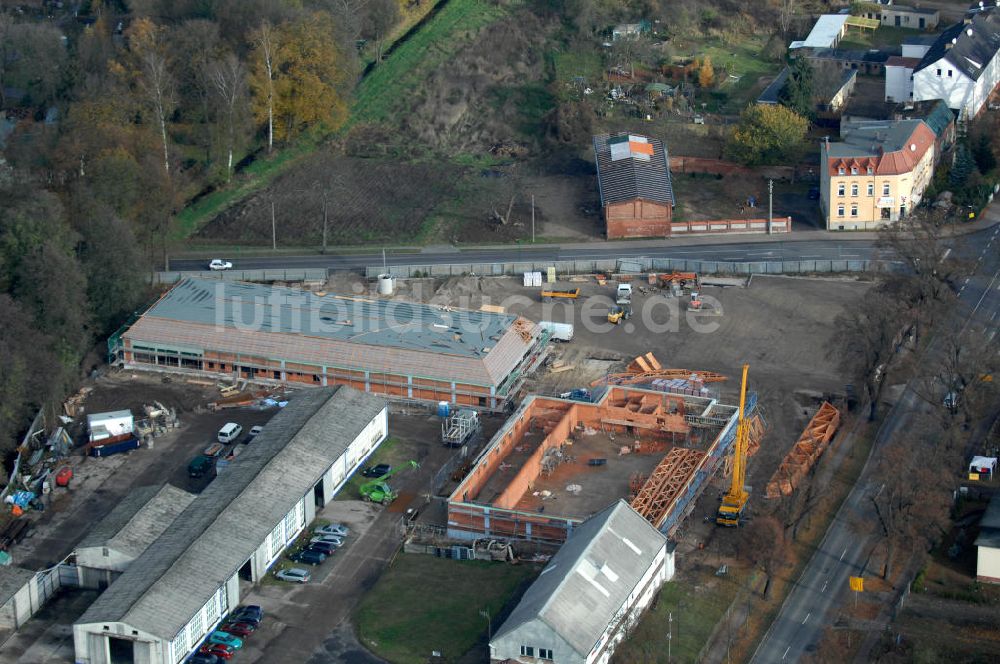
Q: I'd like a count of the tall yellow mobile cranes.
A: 1